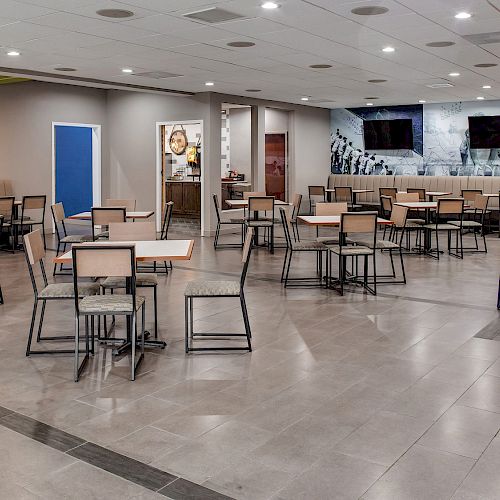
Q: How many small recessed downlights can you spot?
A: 12